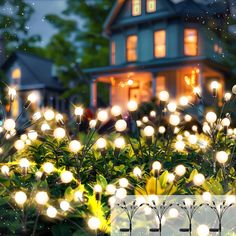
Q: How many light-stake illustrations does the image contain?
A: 4